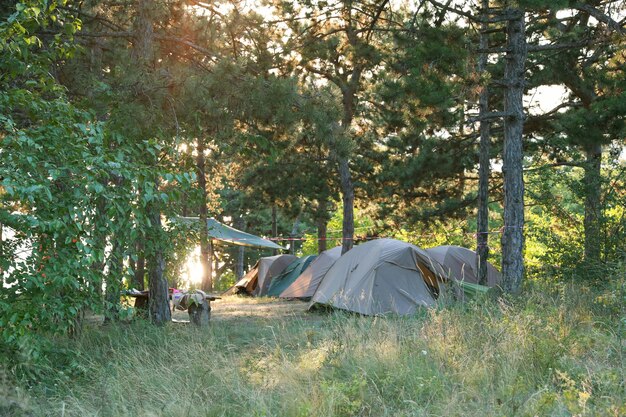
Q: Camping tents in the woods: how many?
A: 5